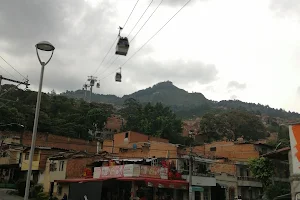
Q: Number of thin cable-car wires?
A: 4